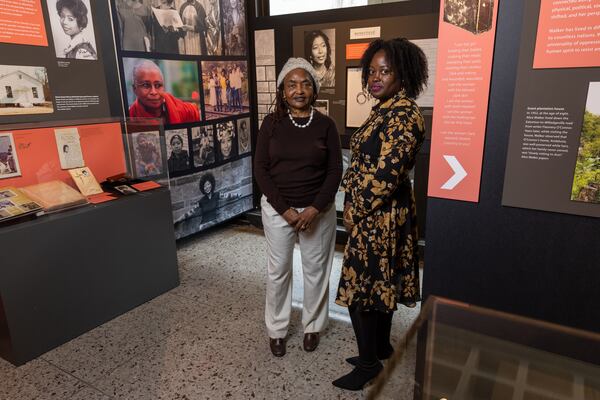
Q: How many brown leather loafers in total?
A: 2